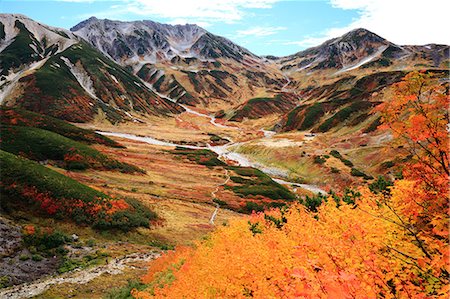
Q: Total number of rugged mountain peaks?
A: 3